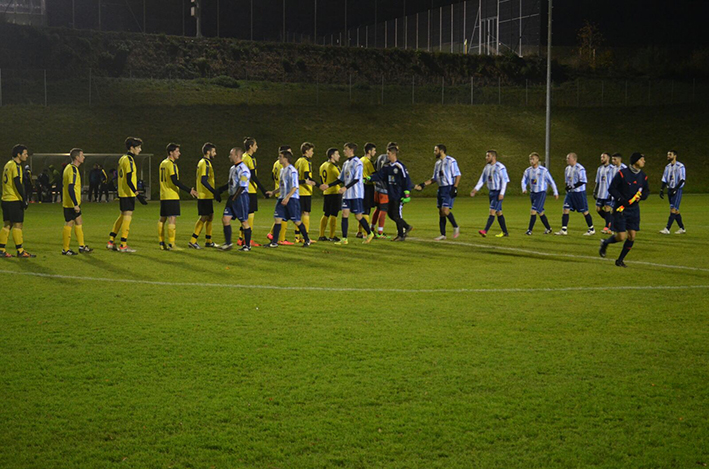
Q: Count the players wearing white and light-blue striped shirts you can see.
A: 10